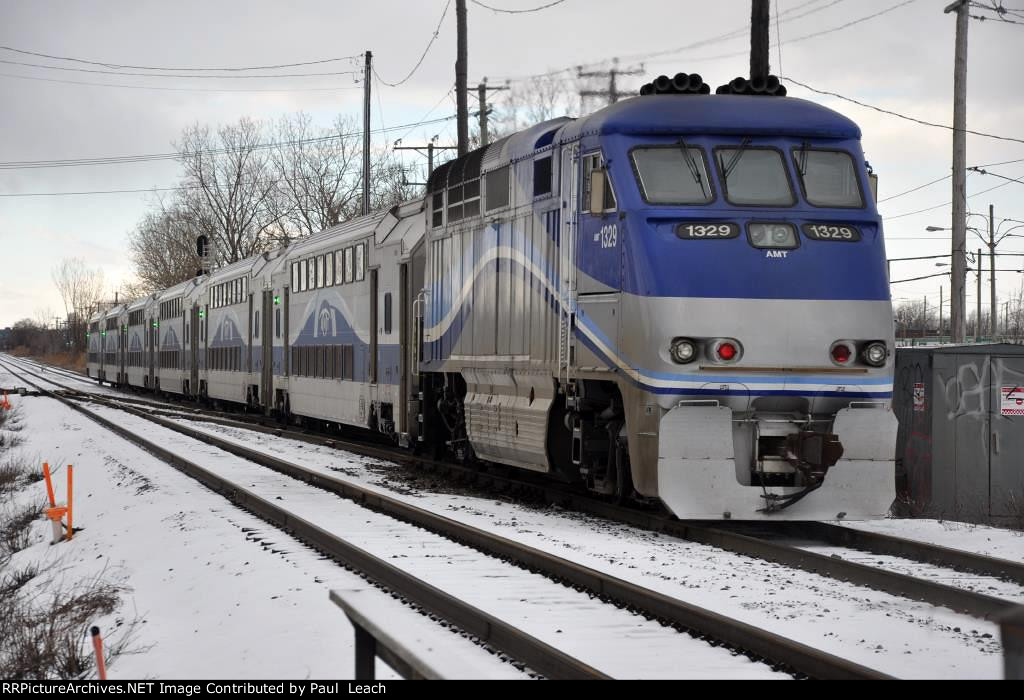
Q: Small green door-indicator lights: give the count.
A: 6